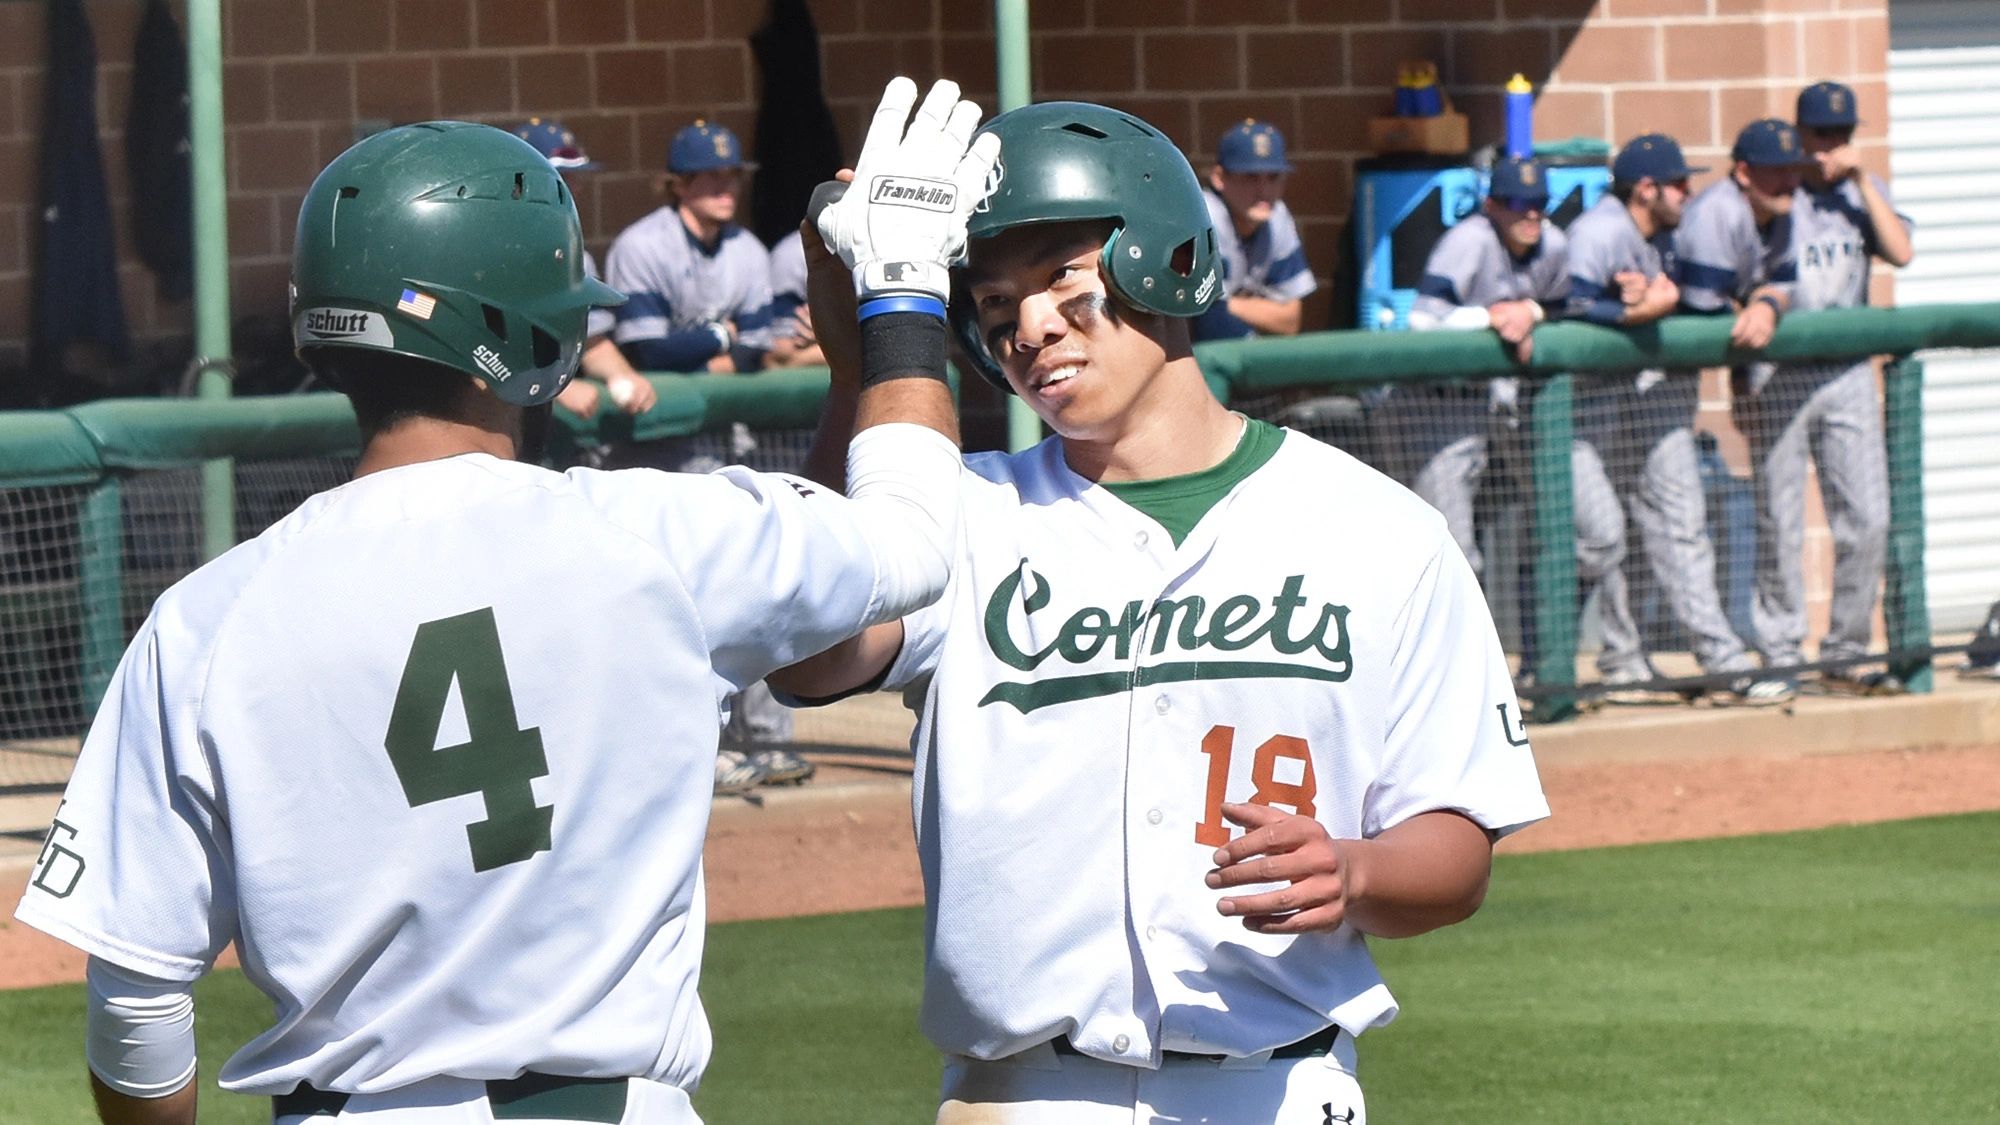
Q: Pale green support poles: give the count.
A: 2